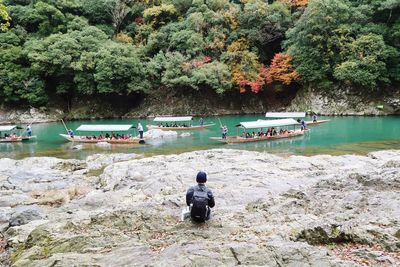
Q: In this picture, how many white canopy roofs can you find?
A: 5